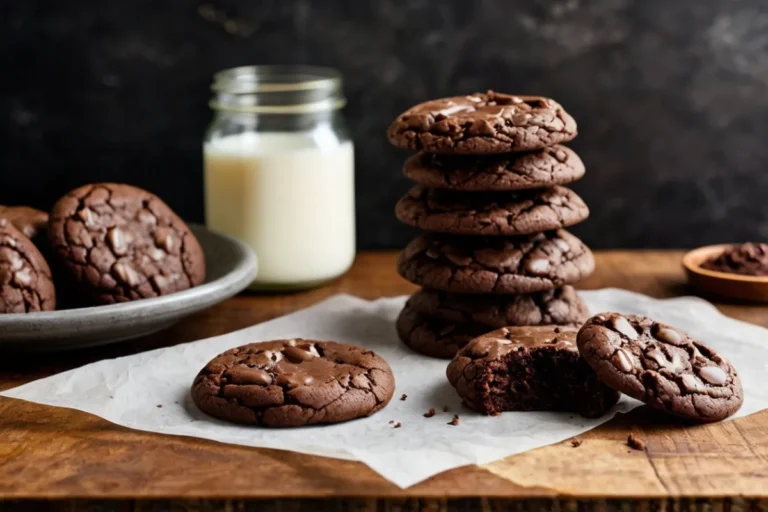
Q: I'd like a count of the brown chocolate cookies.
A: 11